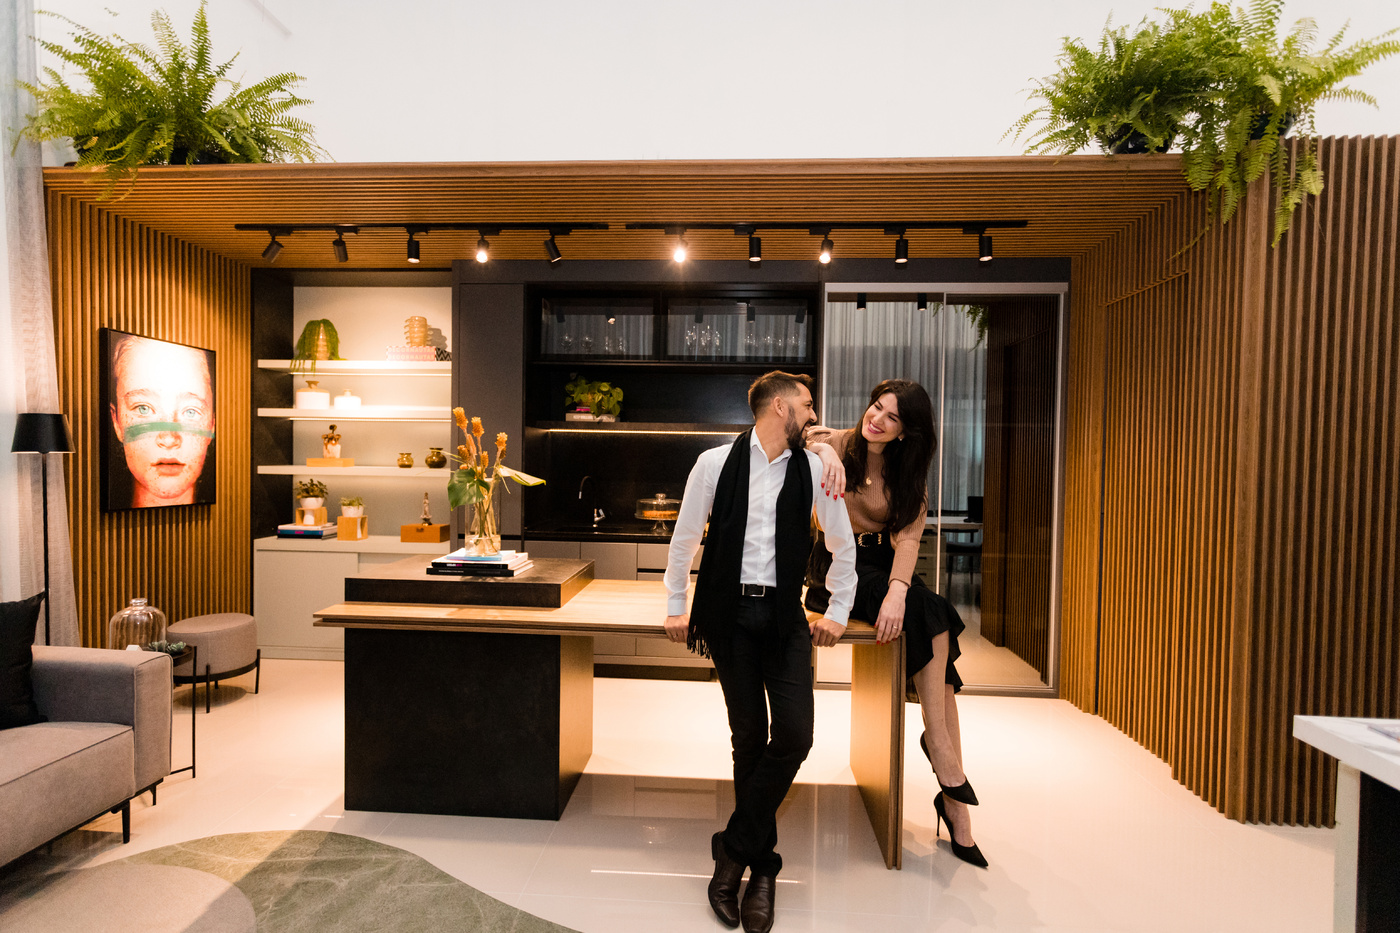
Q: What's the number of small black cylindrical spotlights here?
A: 10